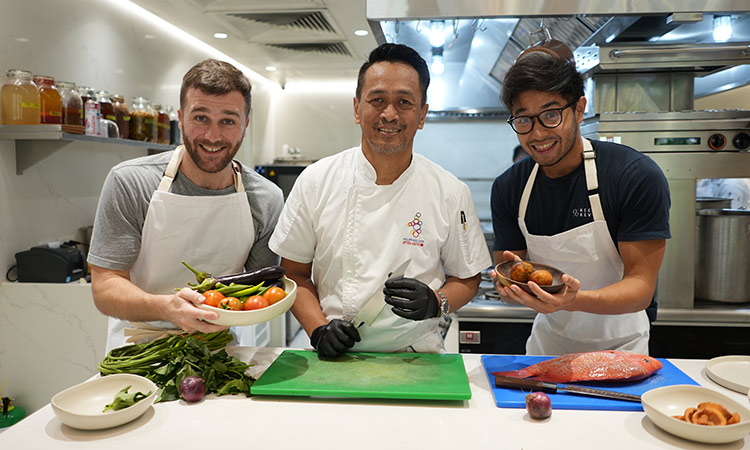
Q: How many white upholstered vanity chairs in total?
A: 0